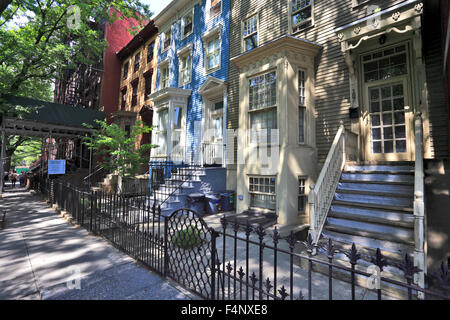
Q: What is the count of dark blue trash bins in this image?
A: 3